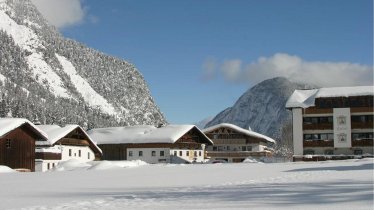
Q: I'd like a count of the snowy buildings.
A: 5